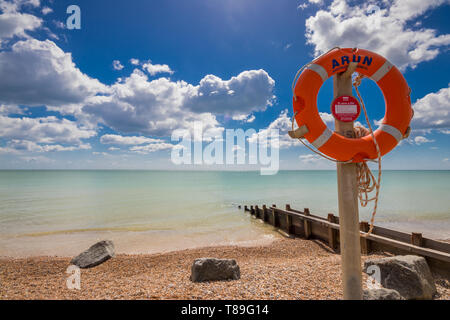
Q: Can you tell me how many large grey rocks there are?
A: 4